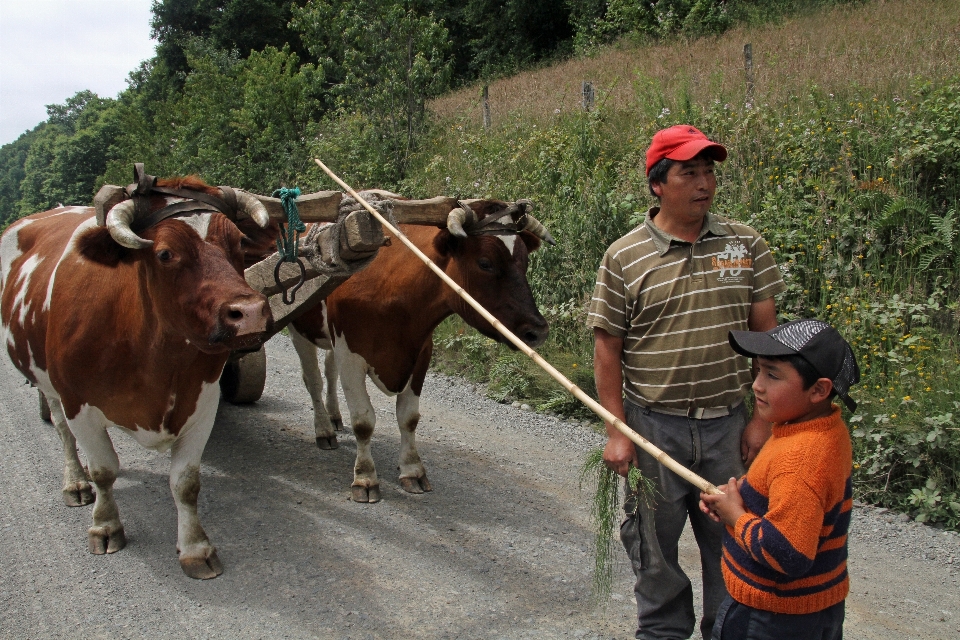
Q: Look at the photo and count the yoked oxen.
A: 2